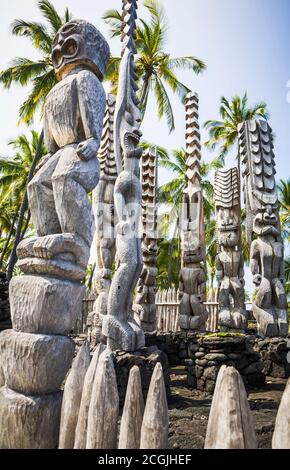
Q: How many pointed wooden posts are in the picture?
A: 7